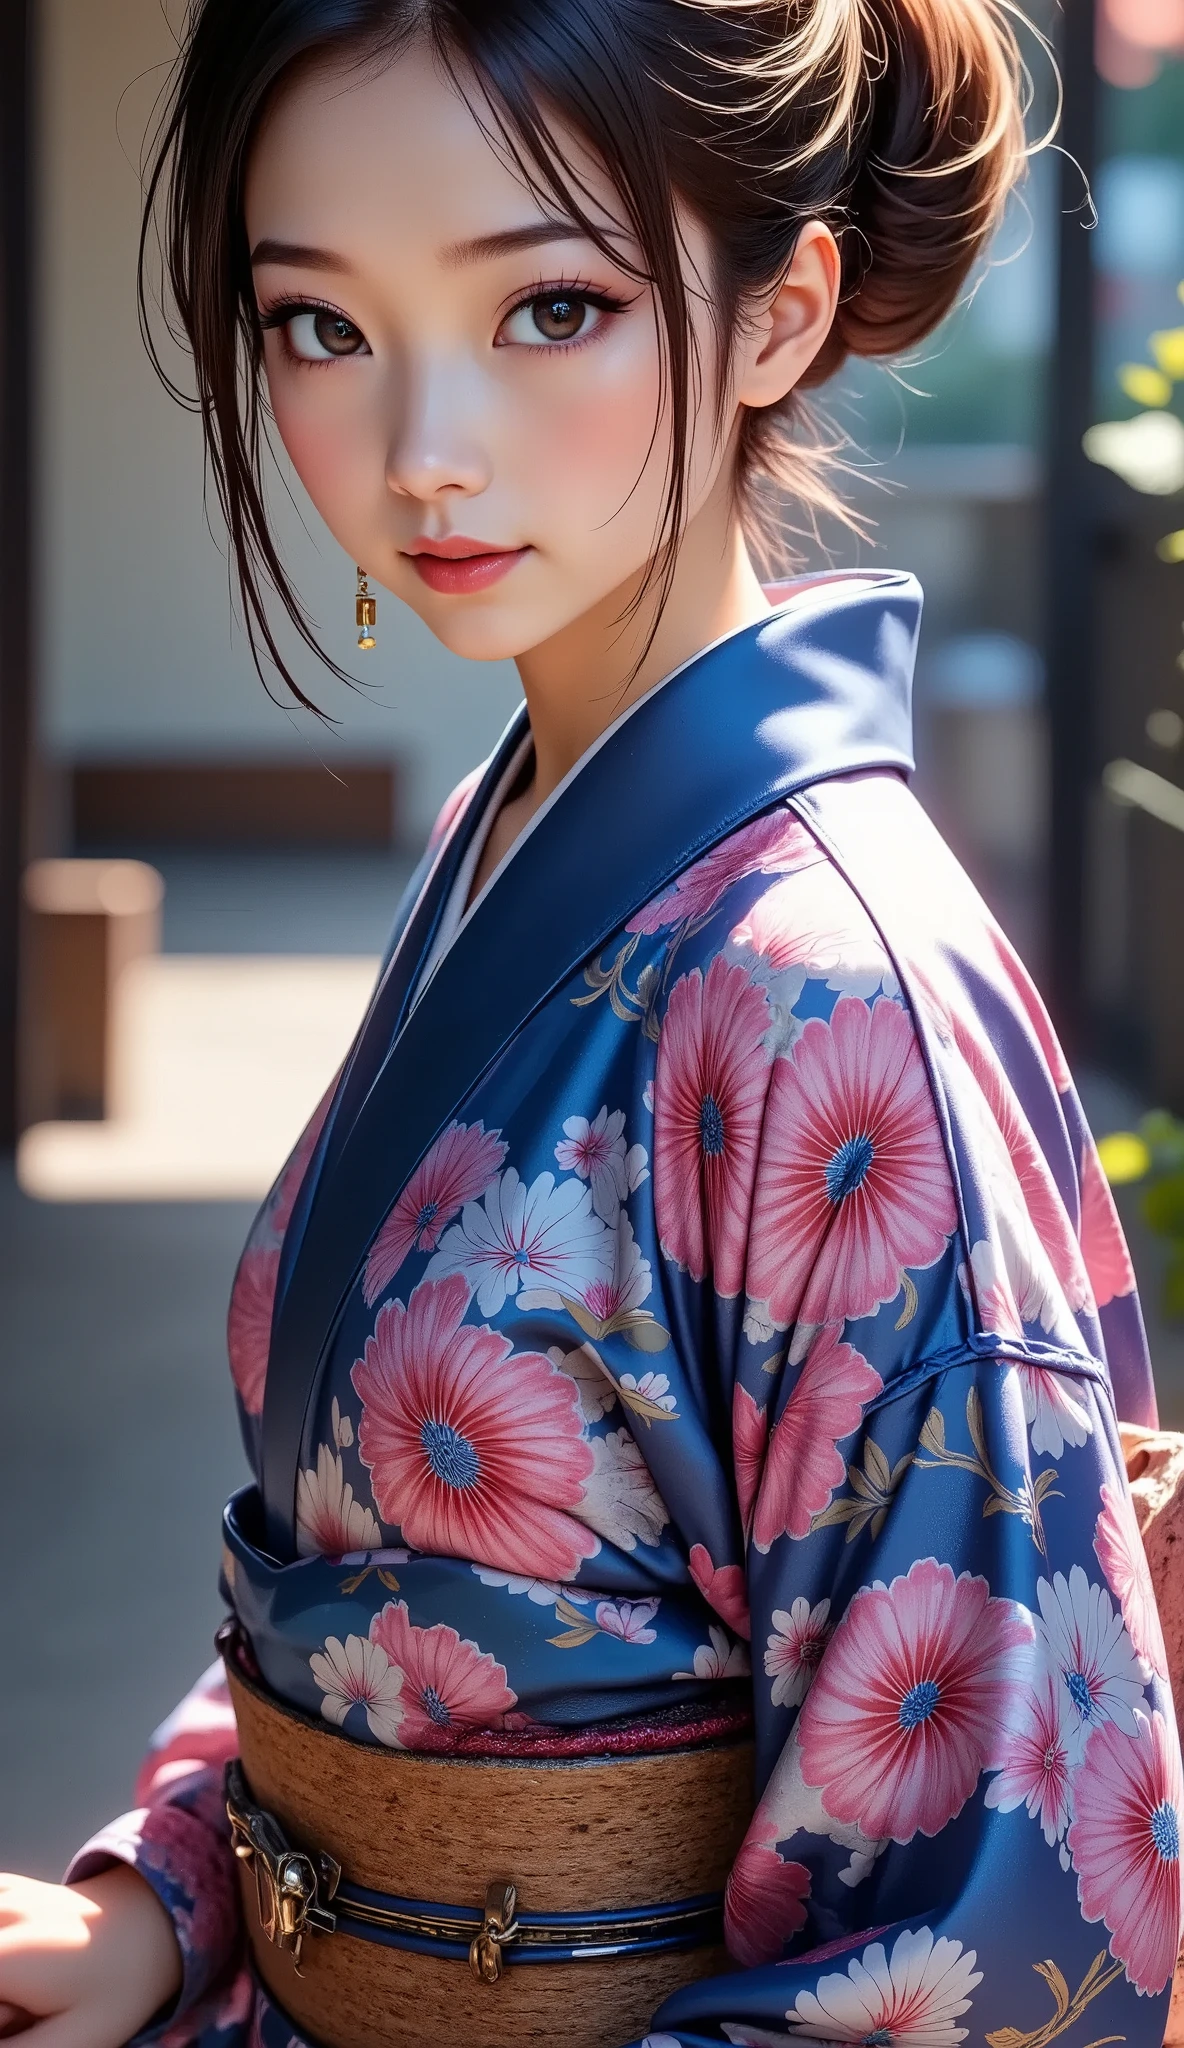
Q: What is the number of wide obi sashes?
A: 1